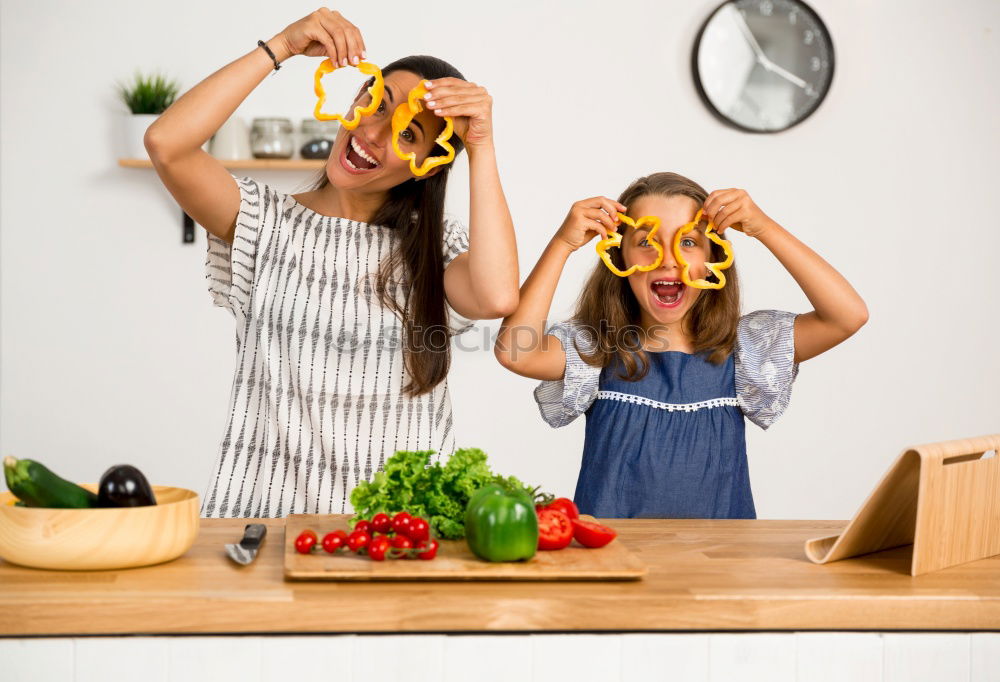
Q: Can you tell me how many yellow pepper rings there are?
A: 4